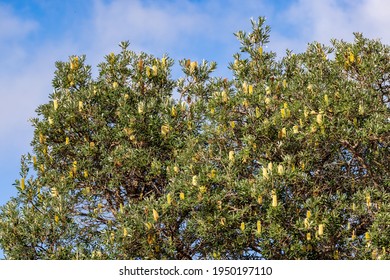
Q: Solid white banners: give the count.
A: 1